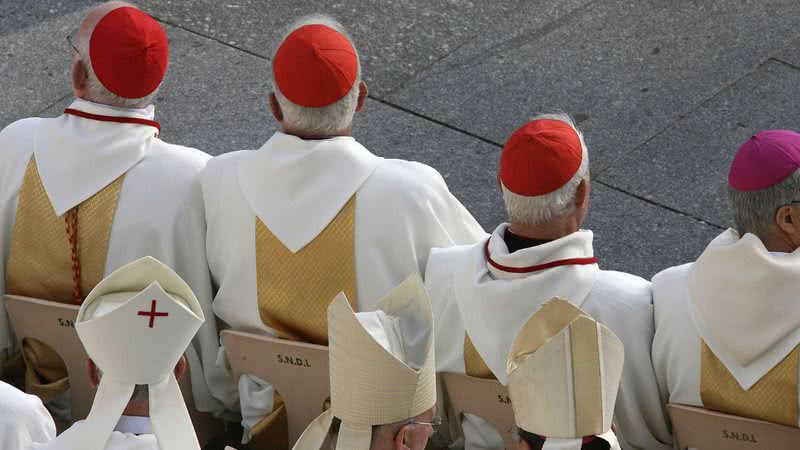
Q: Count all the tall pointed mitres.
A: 3